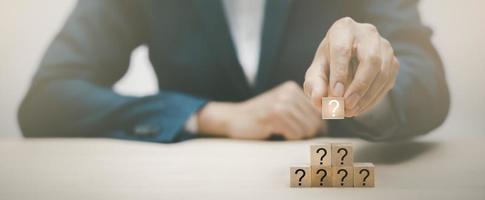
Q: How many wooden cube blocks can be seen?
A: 7